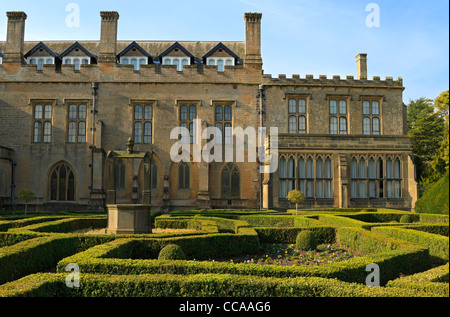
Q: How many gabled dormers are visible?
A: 5